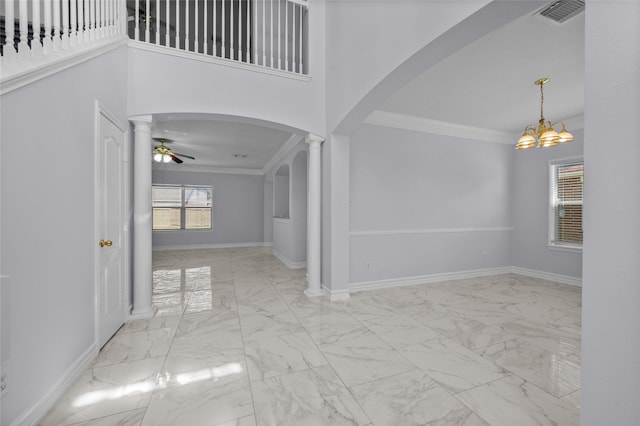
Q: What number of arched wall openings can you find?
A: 4